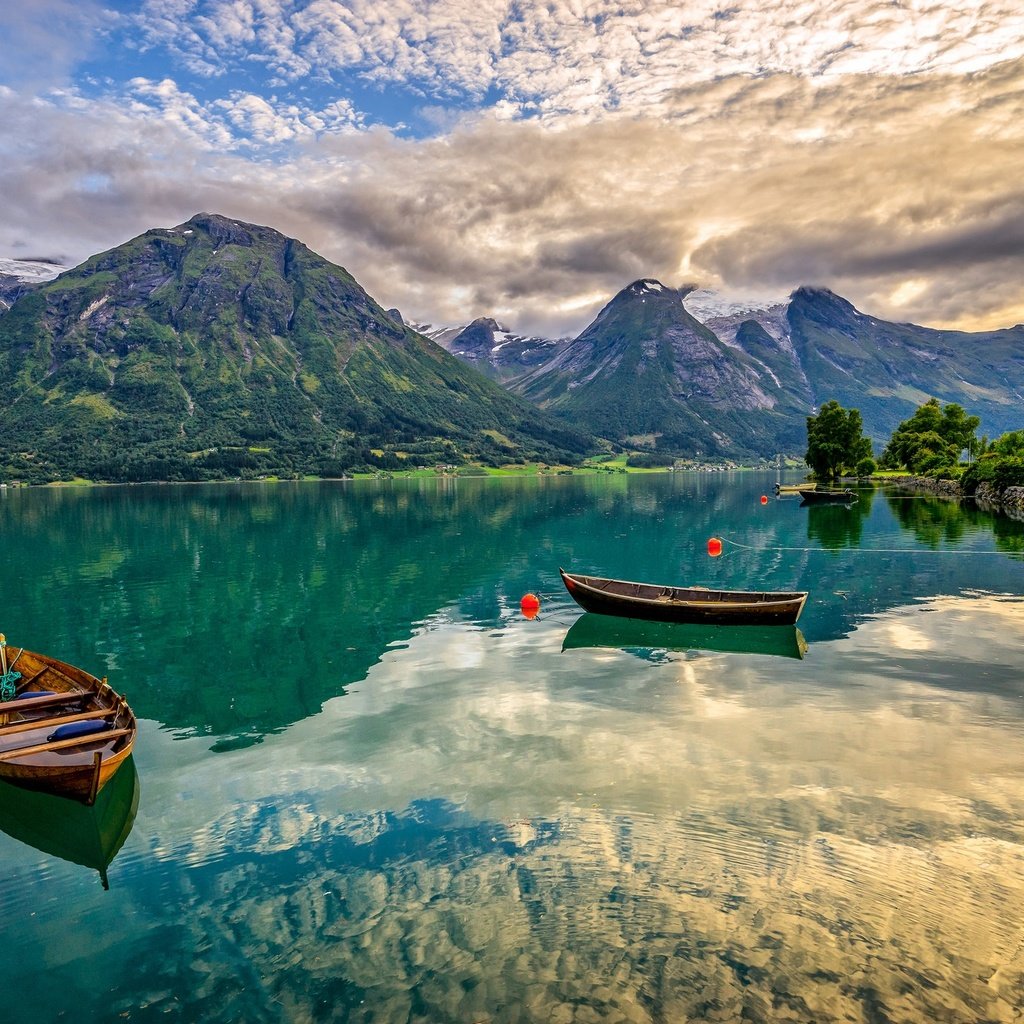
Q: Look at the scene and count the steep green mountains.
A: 3